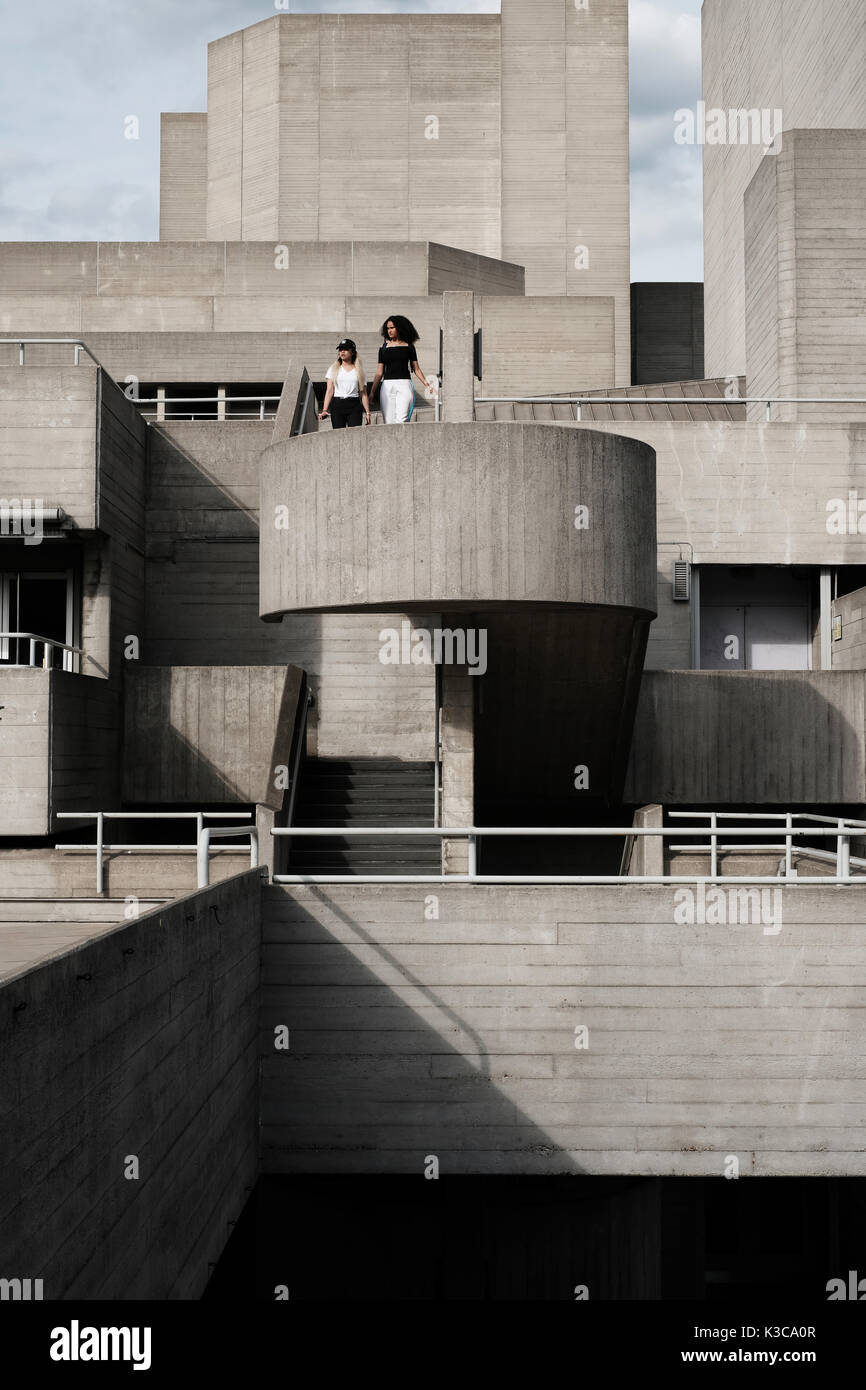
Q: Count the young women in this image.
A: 2